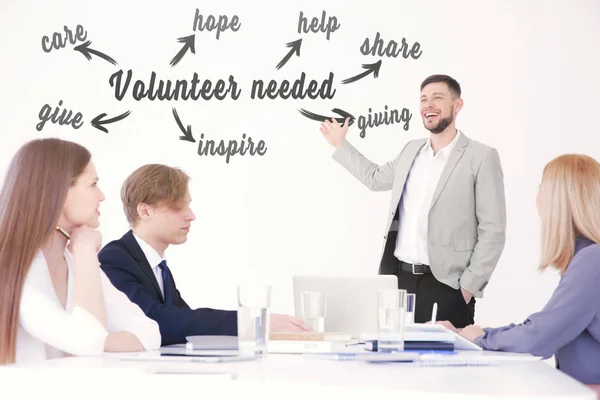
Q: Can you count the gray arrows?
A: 7